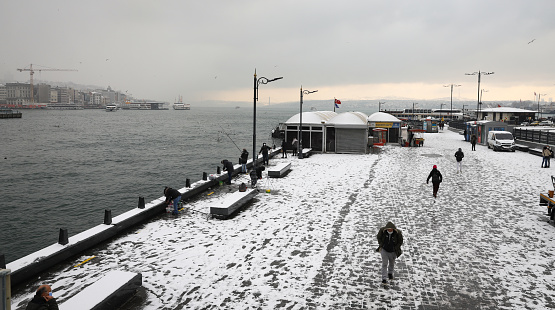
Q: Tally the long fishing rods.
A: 1